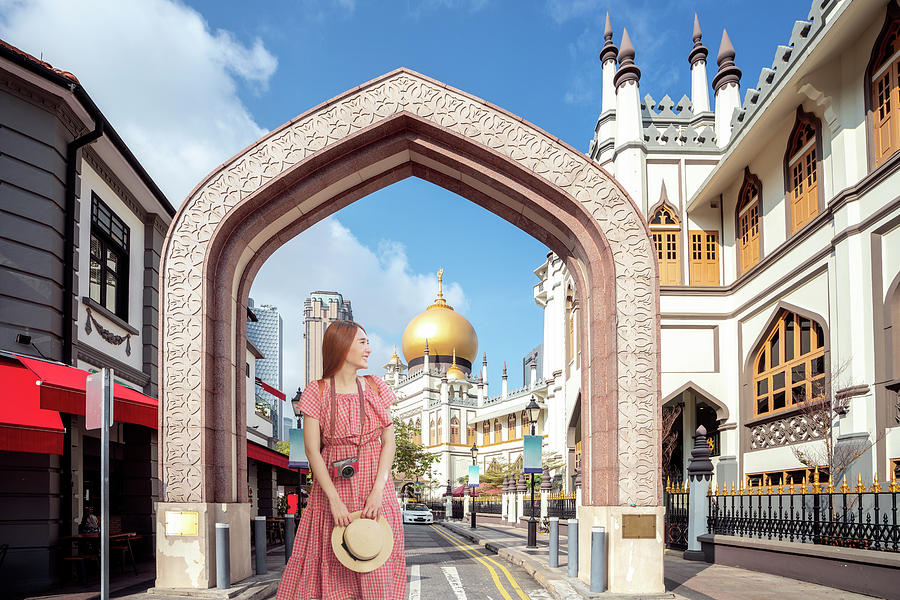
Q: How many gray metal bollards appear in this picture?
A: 6